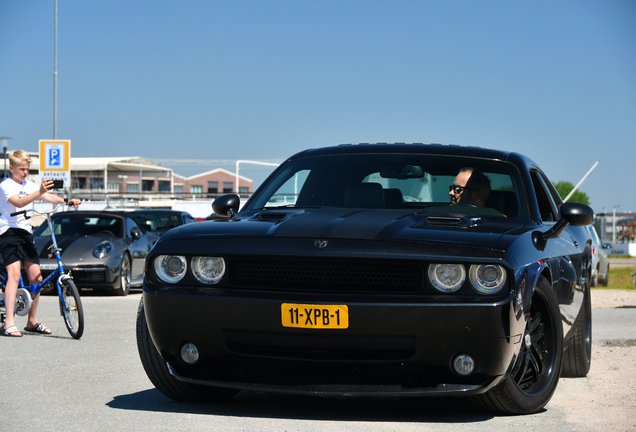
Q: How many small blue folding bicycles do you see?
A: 1